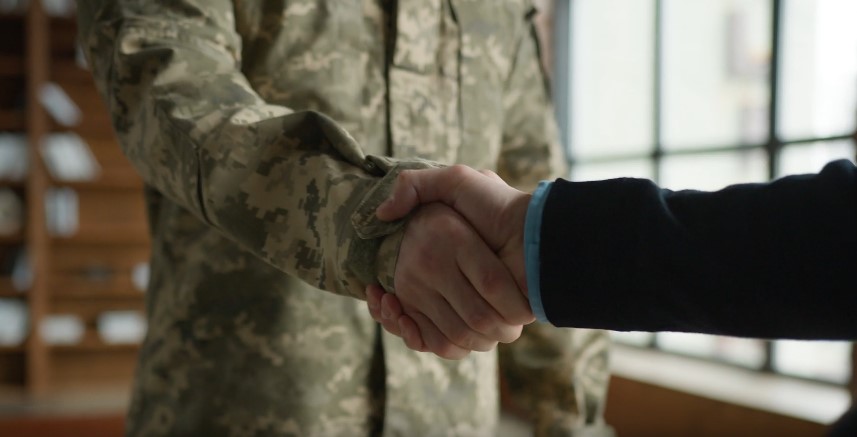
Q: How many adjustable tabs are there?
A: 1